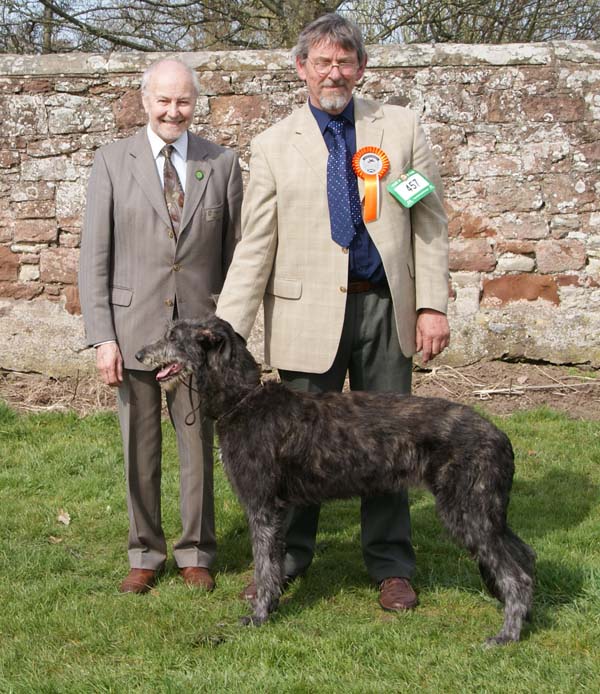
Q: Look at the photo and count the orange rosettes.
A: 1